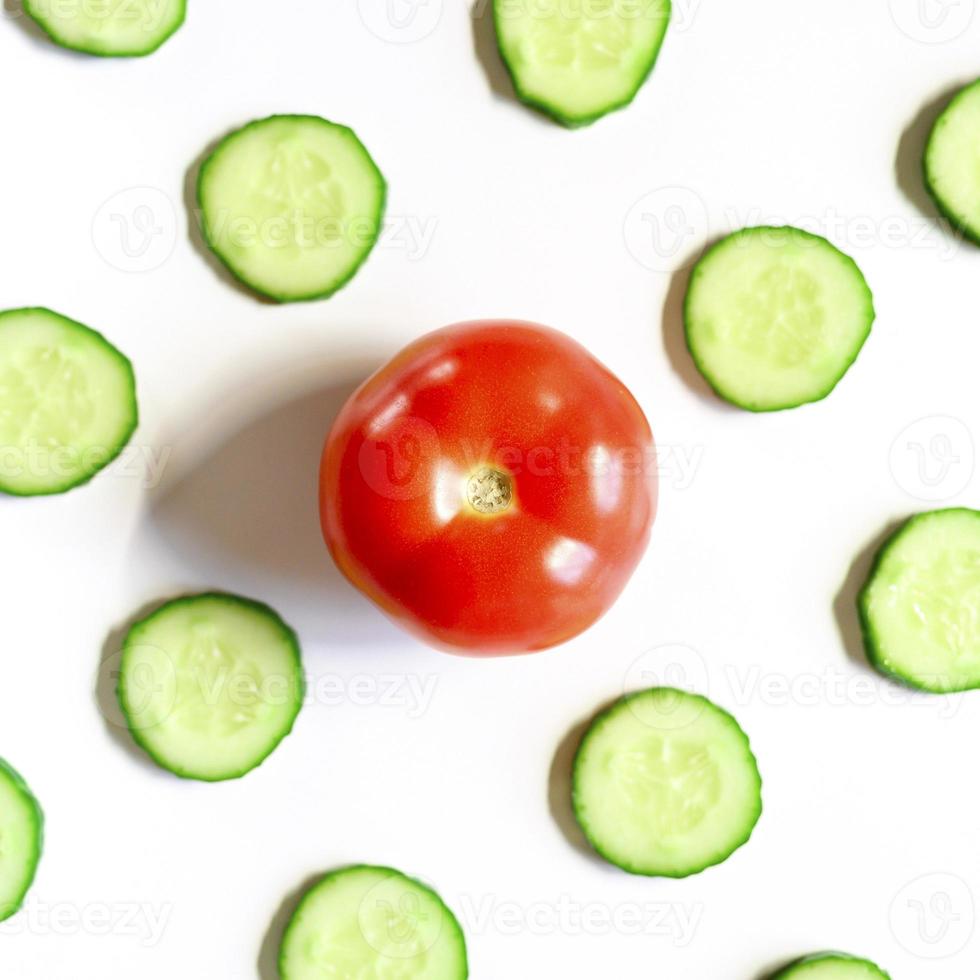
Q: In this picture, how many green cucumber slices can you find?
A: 12